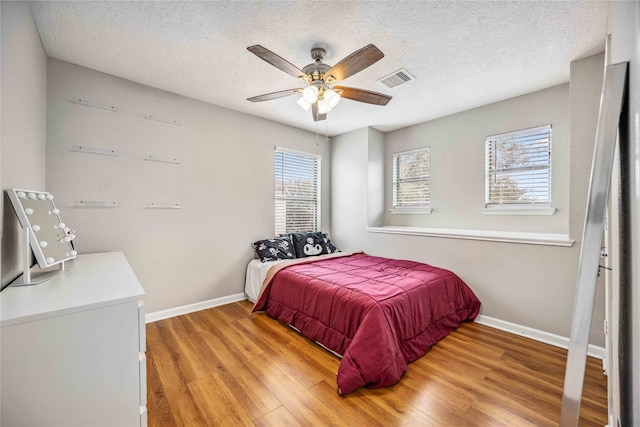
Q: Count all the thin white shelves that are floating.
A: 6